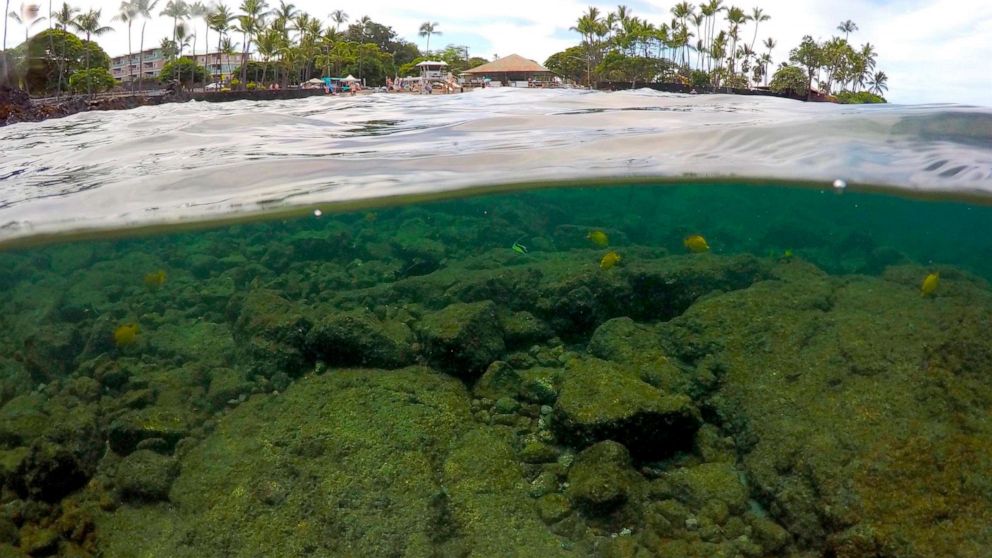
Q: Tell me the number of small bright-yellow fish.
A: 6